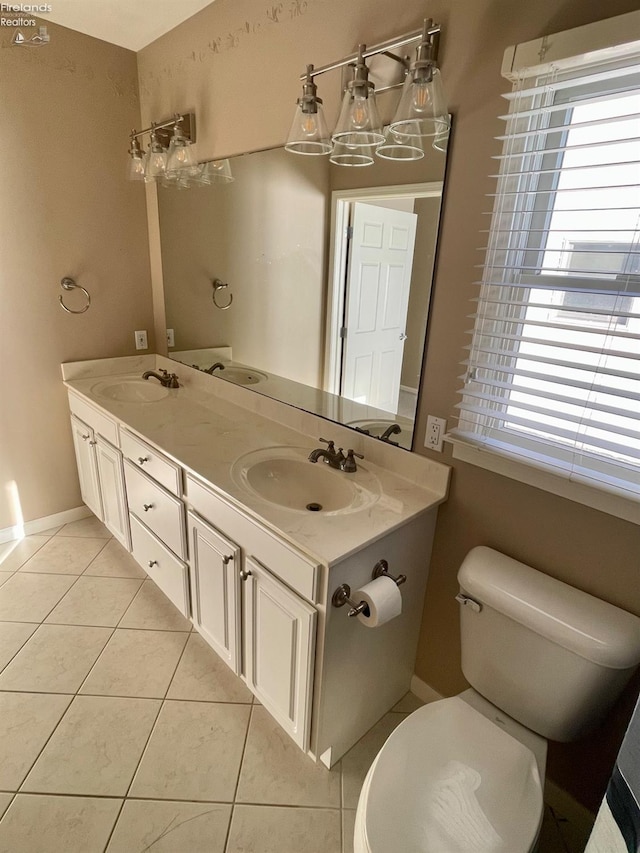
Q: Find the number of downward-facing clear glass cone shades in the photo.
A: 6